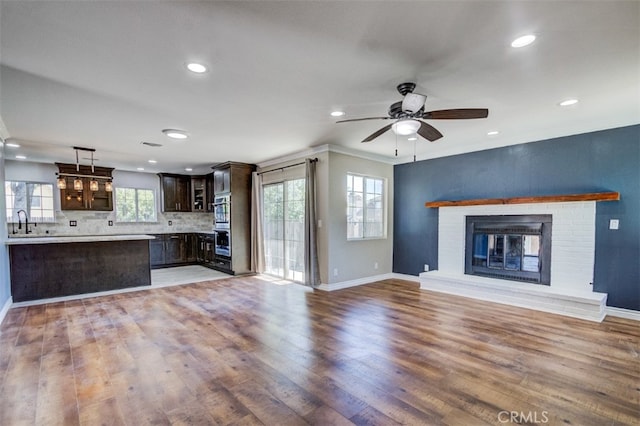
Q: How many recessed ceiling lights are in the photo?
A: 12